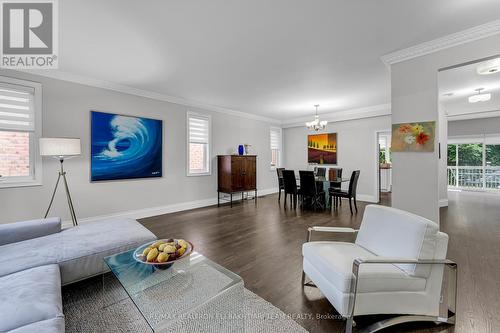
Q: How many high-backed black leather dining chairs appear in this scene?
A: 6